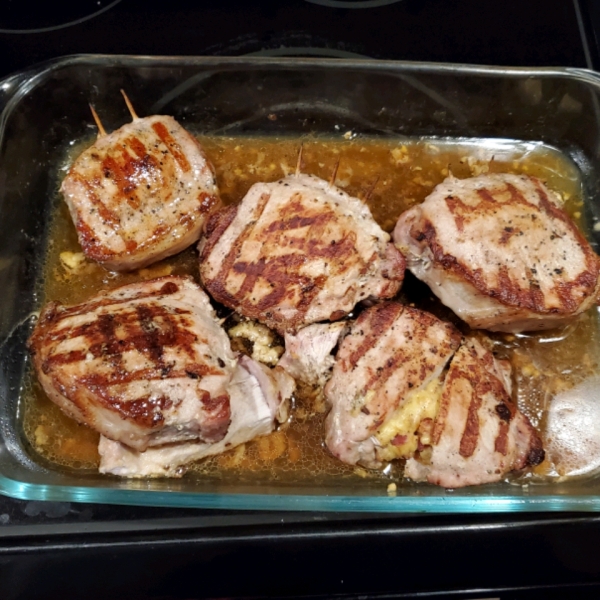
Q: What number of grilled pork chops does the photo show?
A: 5